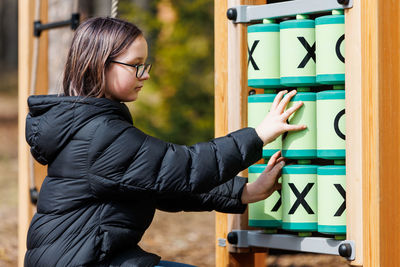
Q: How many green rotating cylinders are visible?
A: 9